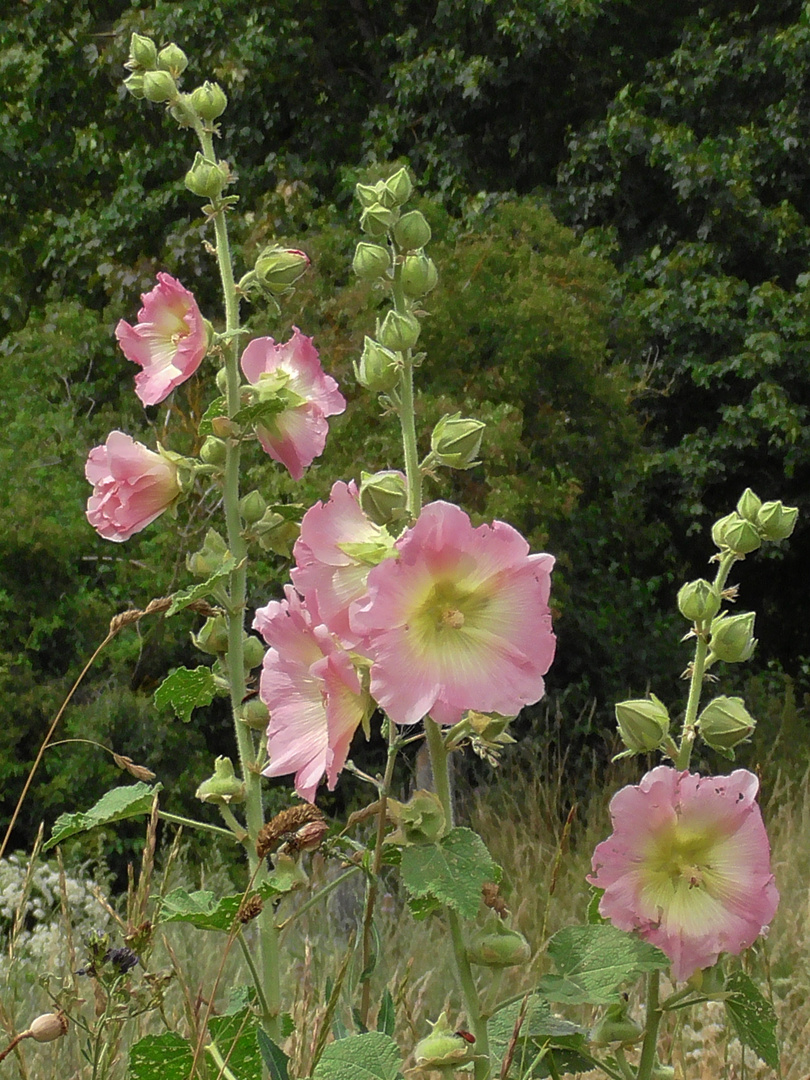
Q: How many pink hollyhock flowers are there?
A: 7